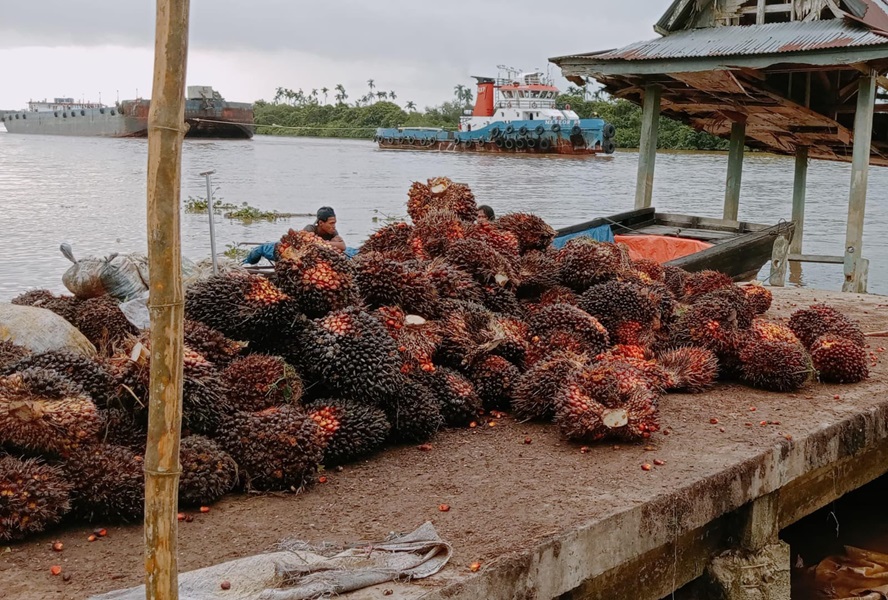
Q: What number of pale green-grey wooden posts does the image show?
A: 4